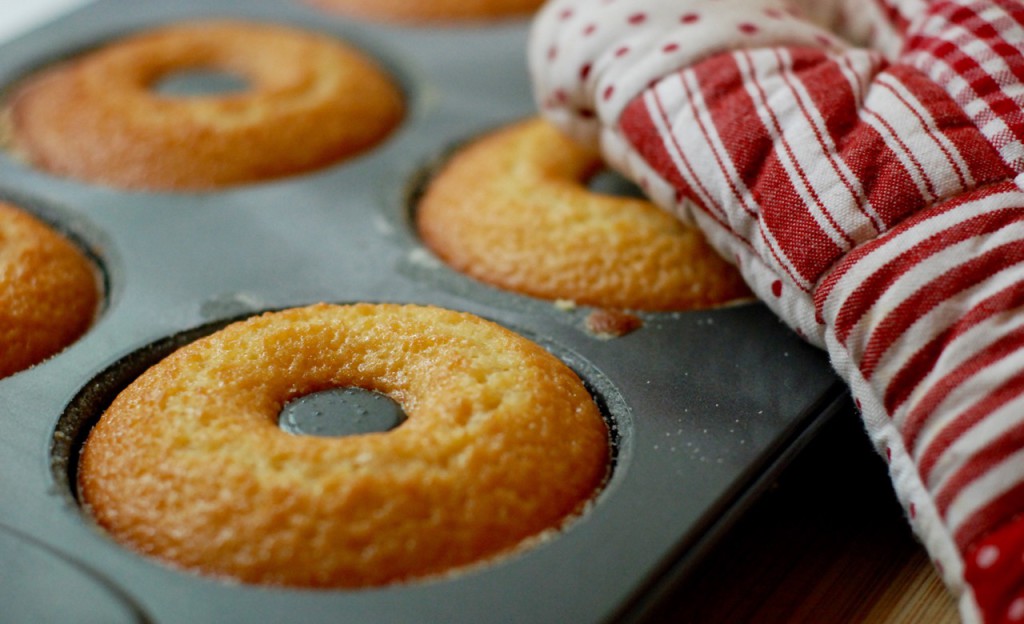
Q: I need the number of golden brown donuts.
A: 5